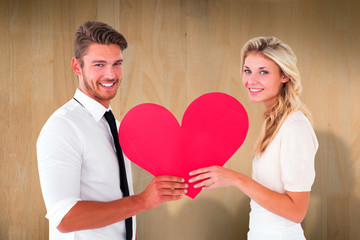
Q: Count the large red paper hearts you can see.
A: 1